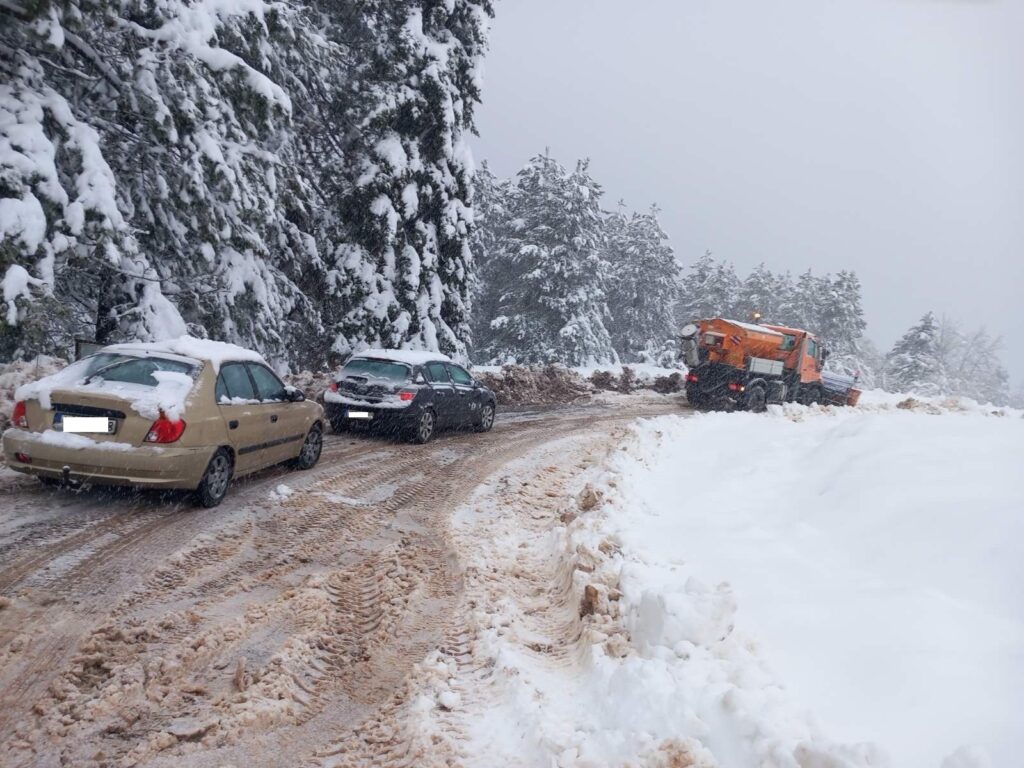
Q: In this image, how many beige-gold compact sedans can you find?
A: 1